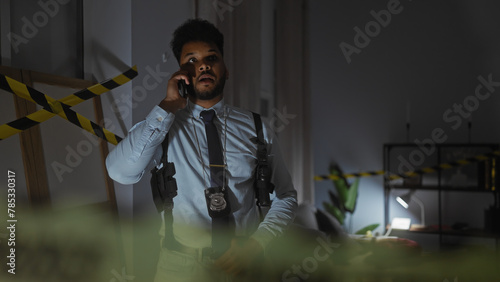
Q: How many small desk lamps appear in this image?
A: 1